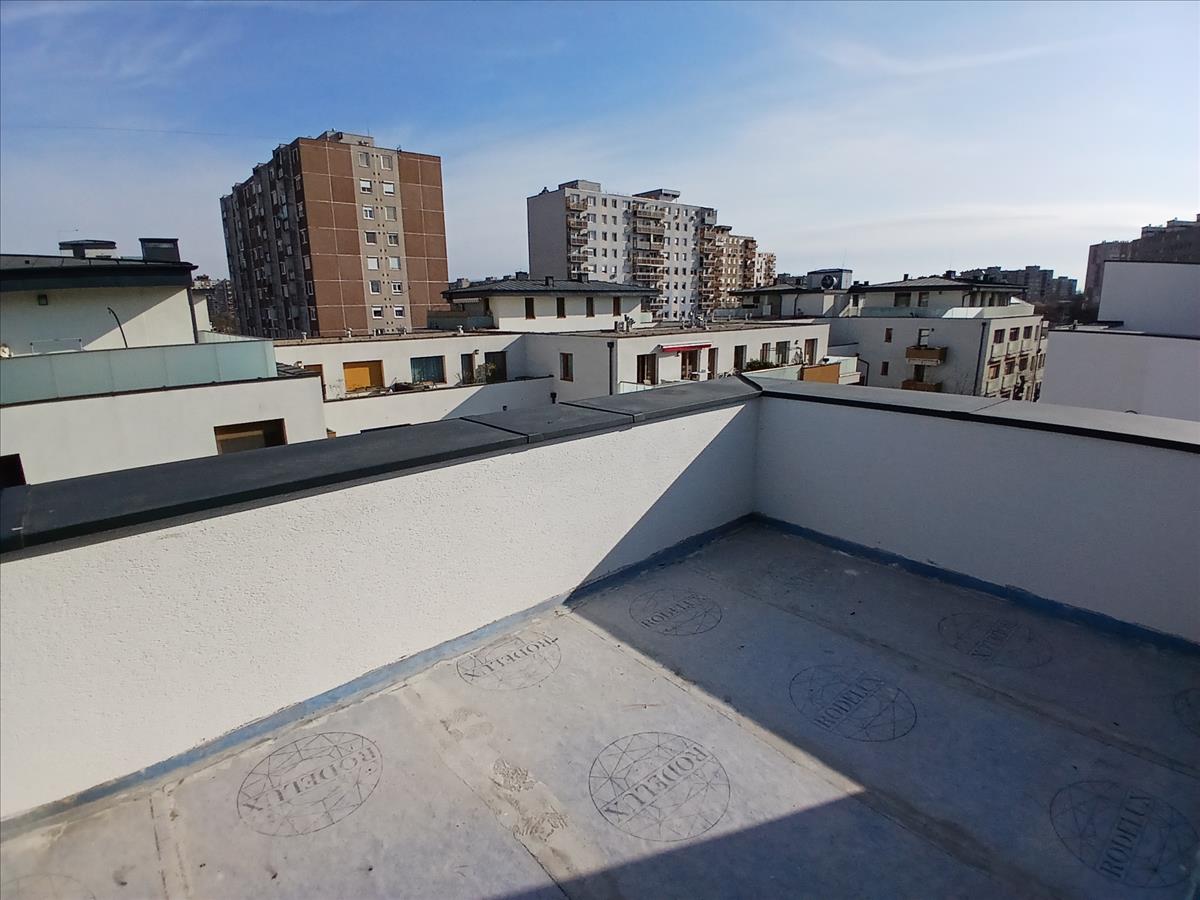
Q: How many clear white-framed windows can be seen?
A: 14